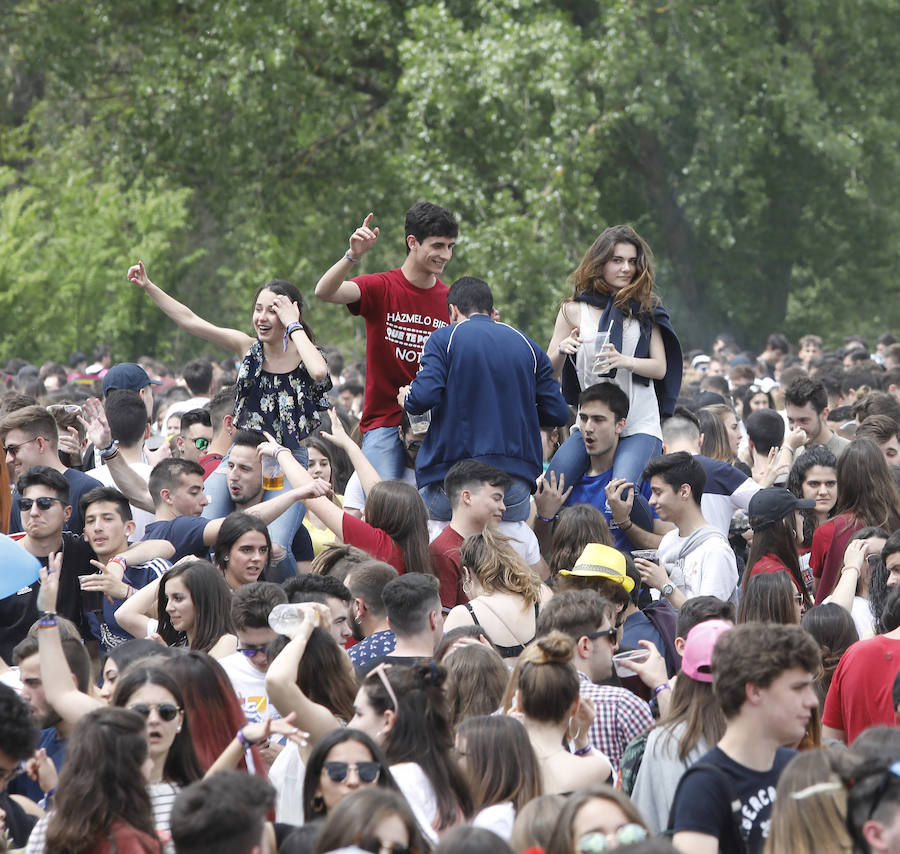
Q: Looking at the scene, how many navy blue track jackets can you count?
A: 1